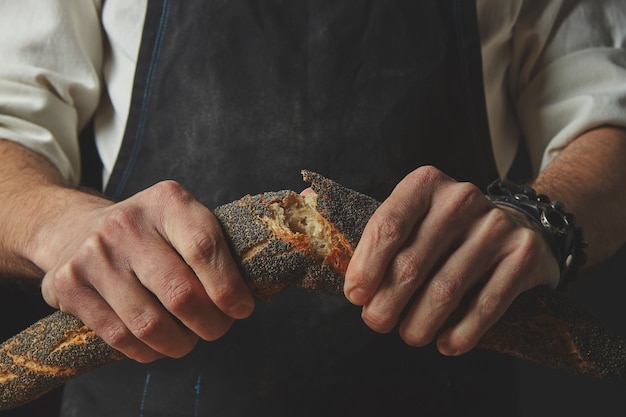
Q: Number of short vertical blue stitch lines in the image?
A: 2